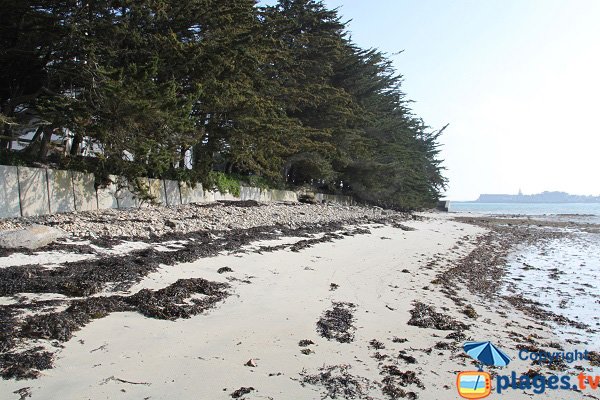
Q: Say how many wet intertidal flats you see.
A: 1